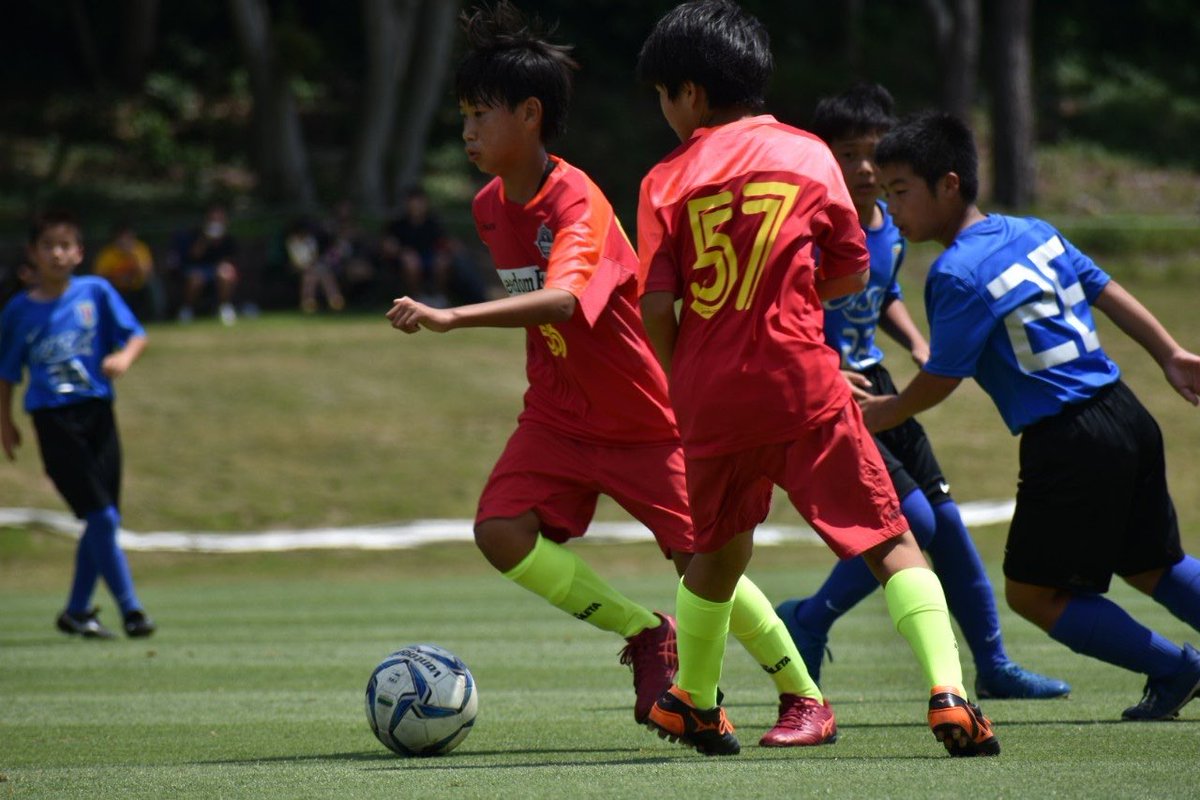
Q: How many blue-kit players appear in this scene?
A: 3